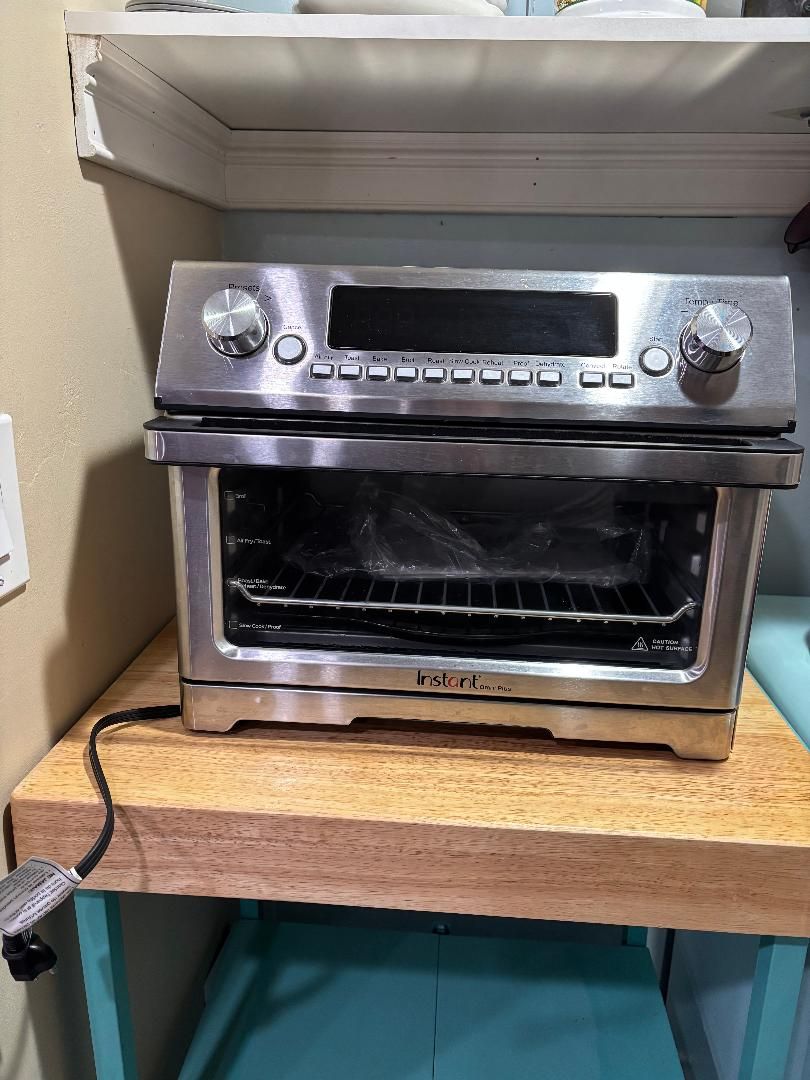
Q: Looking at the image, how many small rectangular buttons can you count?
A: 11